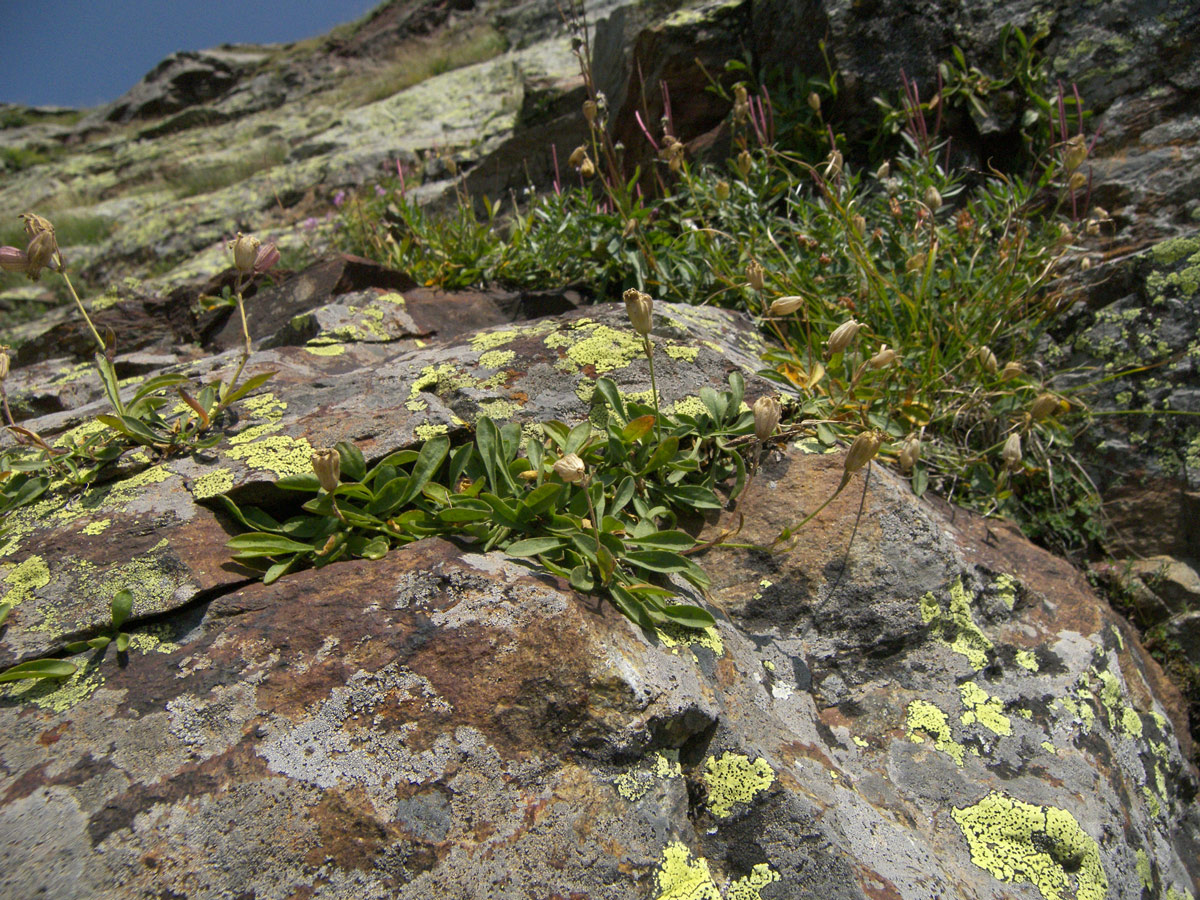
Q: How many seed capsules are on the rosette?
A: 5